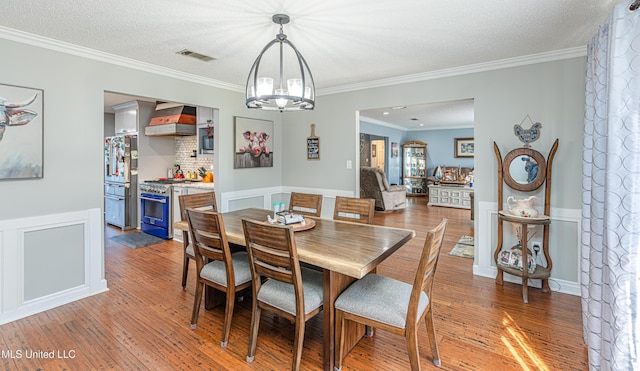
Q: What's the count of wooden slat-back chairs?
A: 6